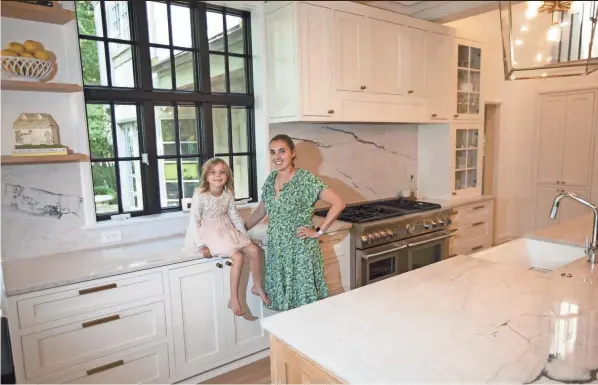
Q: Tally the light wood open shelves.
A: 3